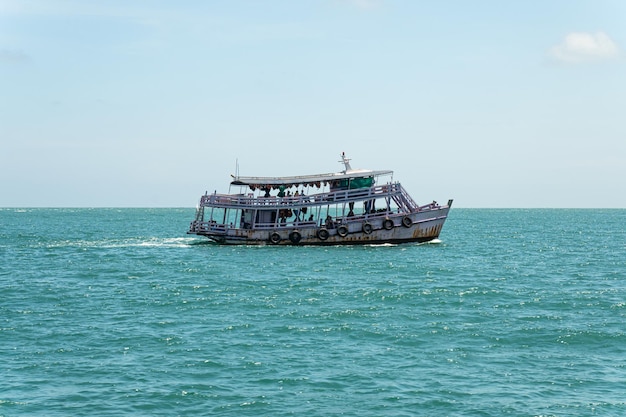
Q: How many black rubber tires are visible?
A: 7